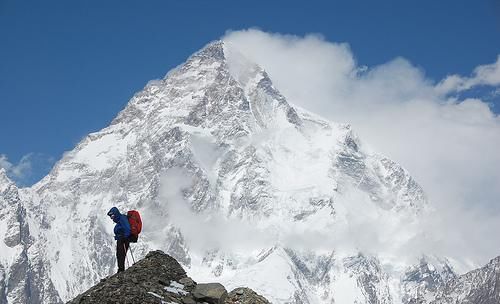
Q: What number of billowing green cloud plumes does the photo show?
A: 0